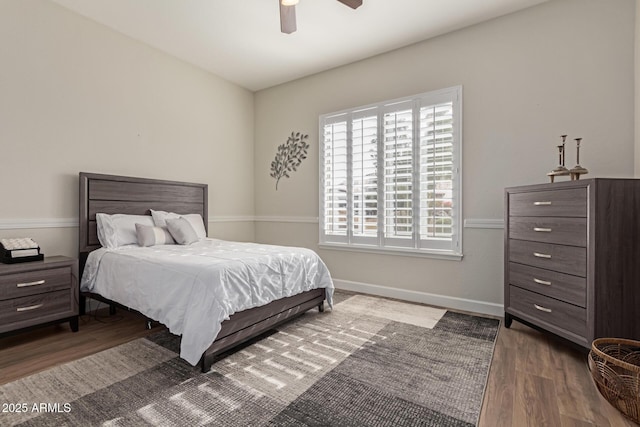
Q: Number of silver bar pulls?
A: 7